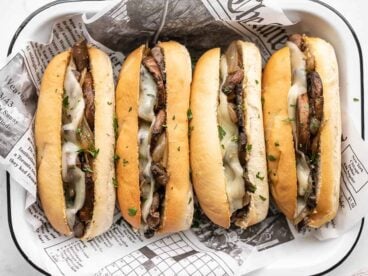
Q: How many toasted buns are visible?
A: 4